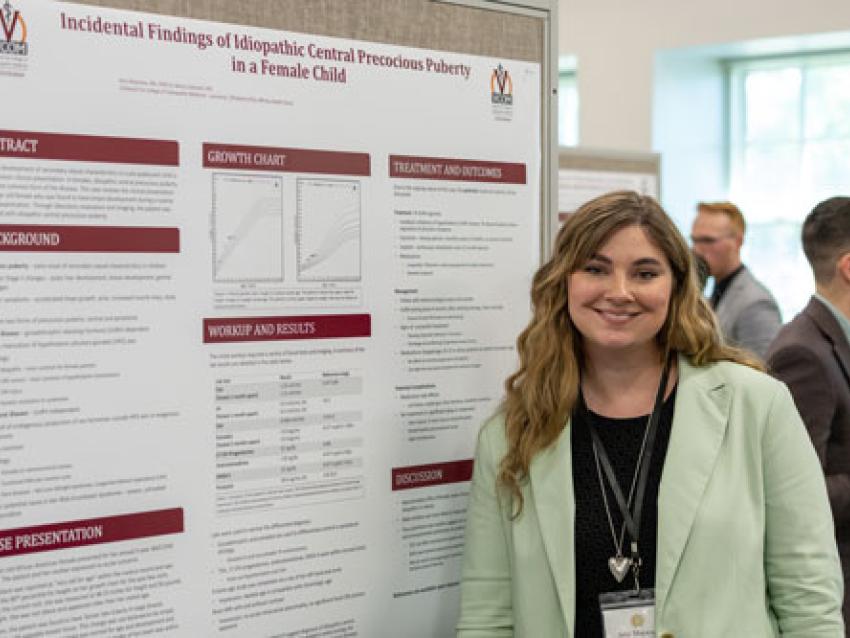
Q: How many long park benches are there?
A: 0